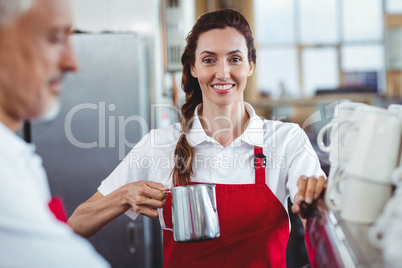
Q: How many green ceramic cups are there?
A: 0